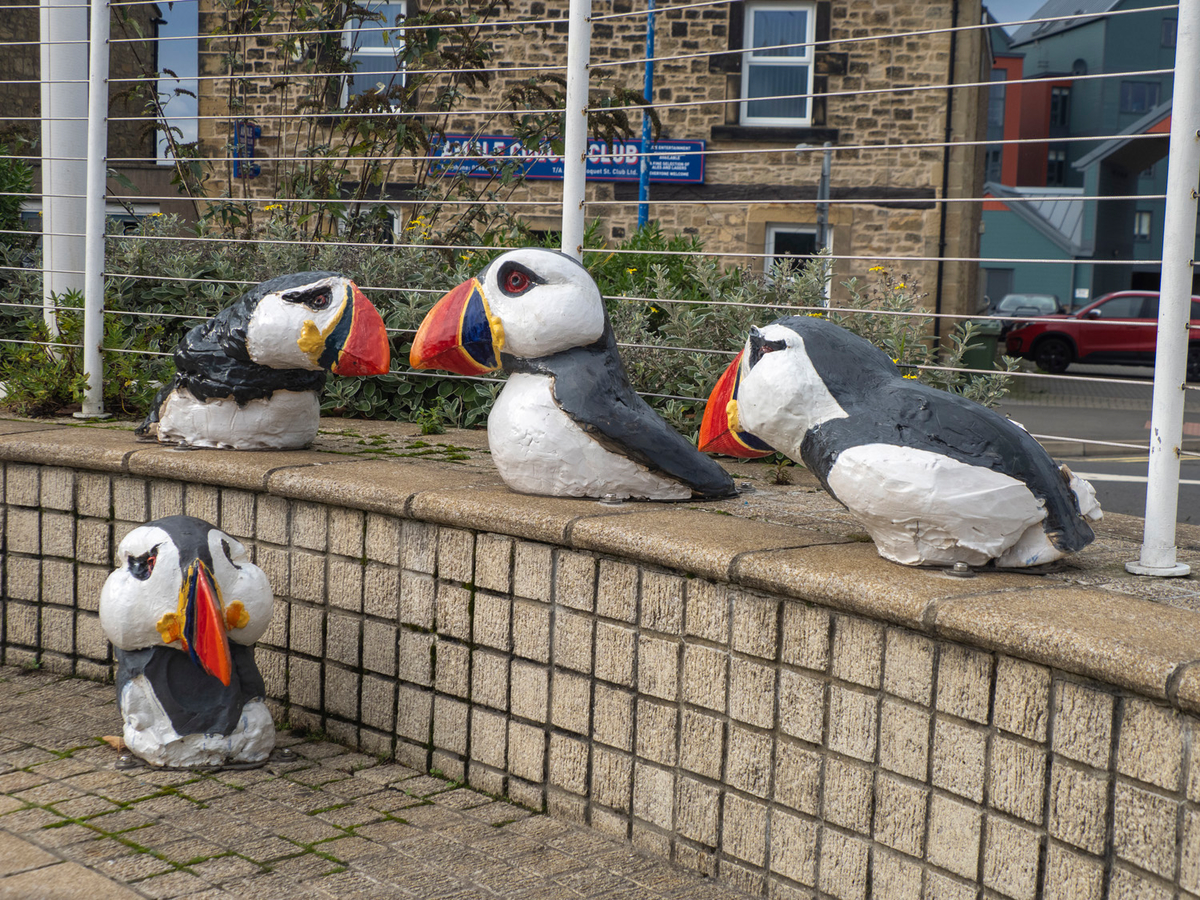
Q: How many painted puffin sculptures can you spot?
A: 4